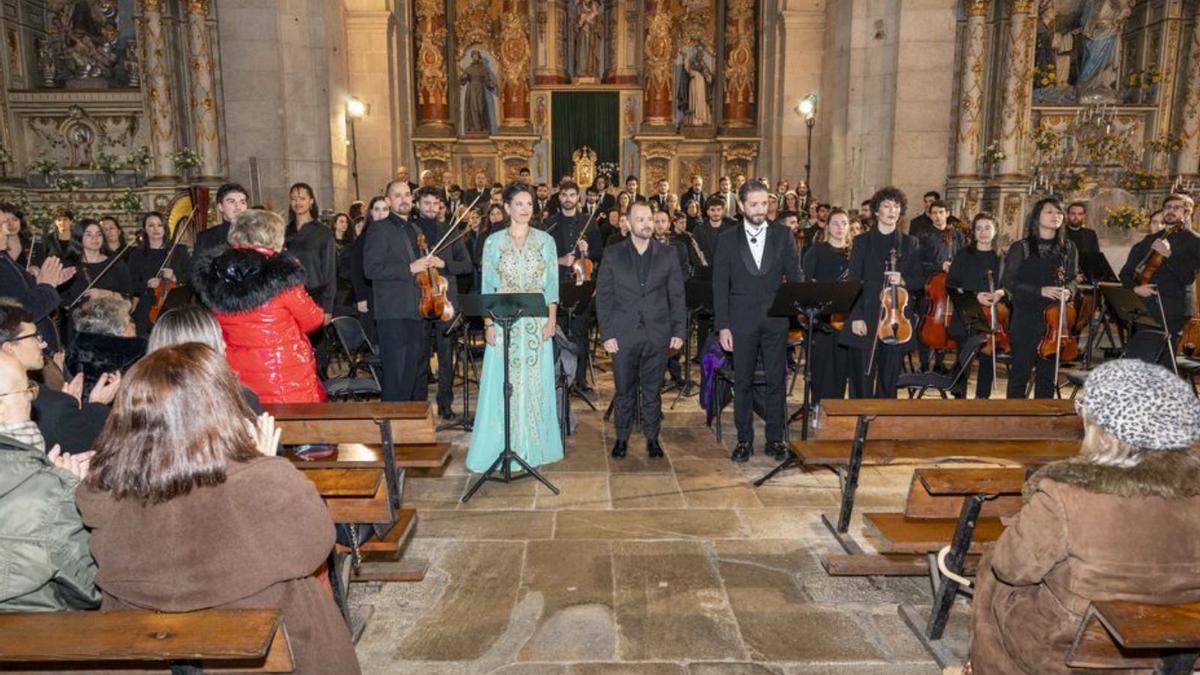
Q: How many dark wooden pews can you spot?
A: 6